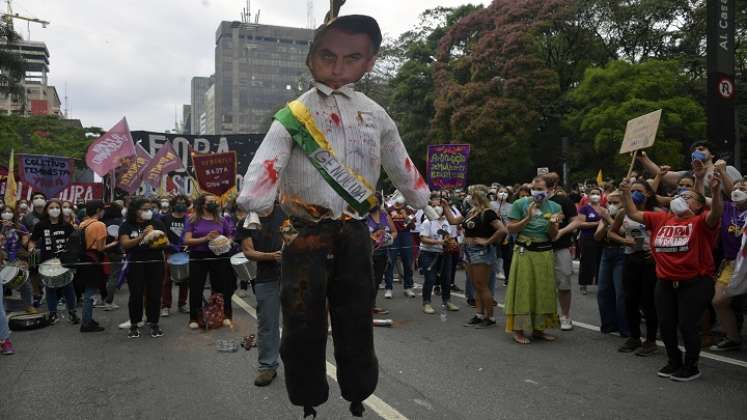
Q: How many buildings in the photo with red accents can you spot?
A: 1